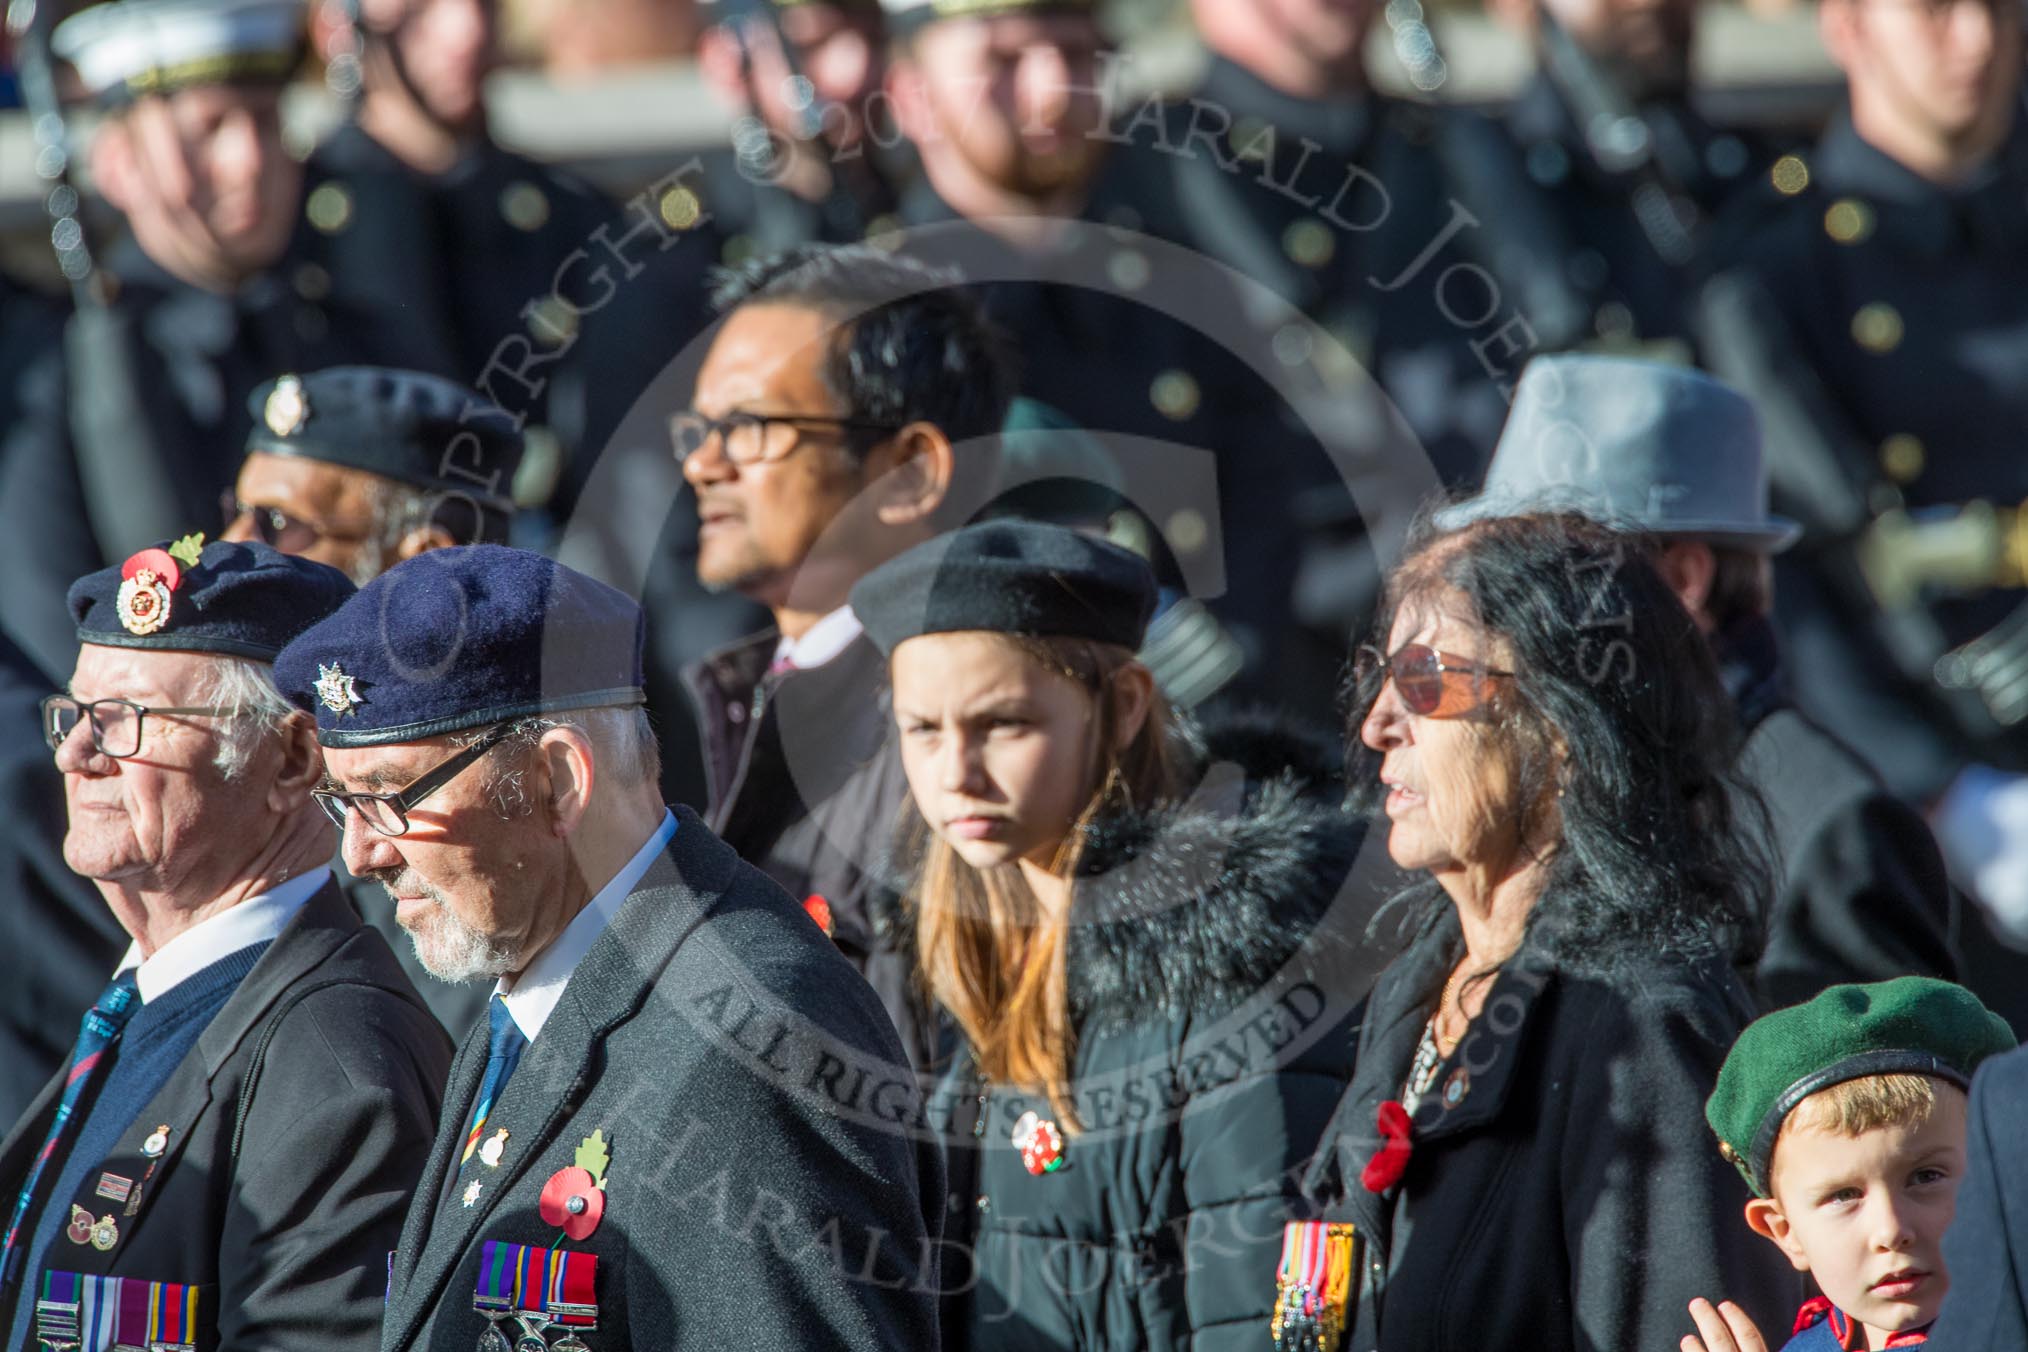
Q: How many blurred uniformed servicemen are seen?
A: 7